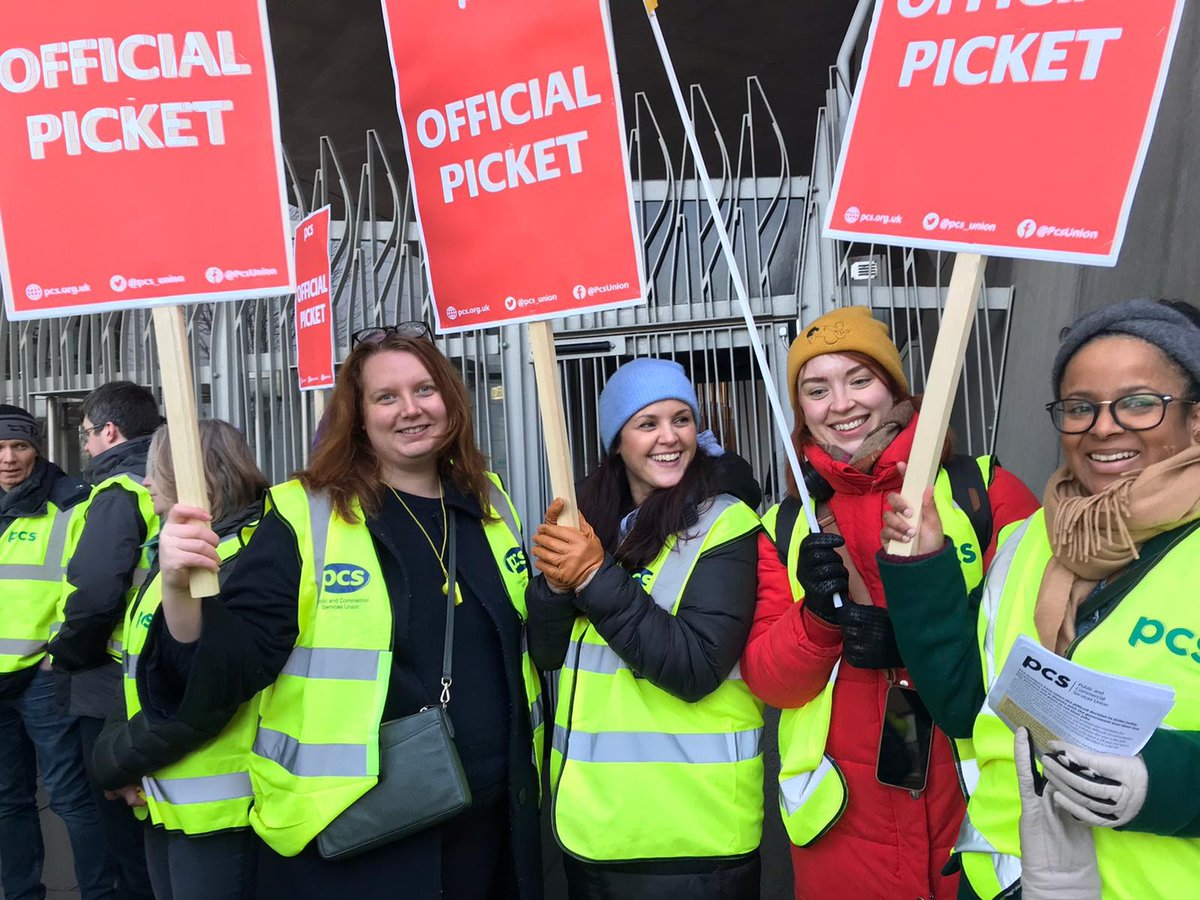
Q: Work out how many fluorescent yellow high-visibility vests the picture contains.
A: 7